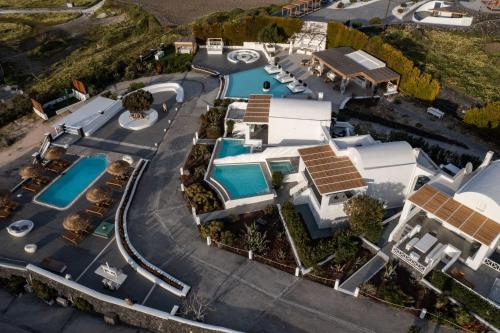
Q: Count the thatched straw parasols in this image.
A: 6